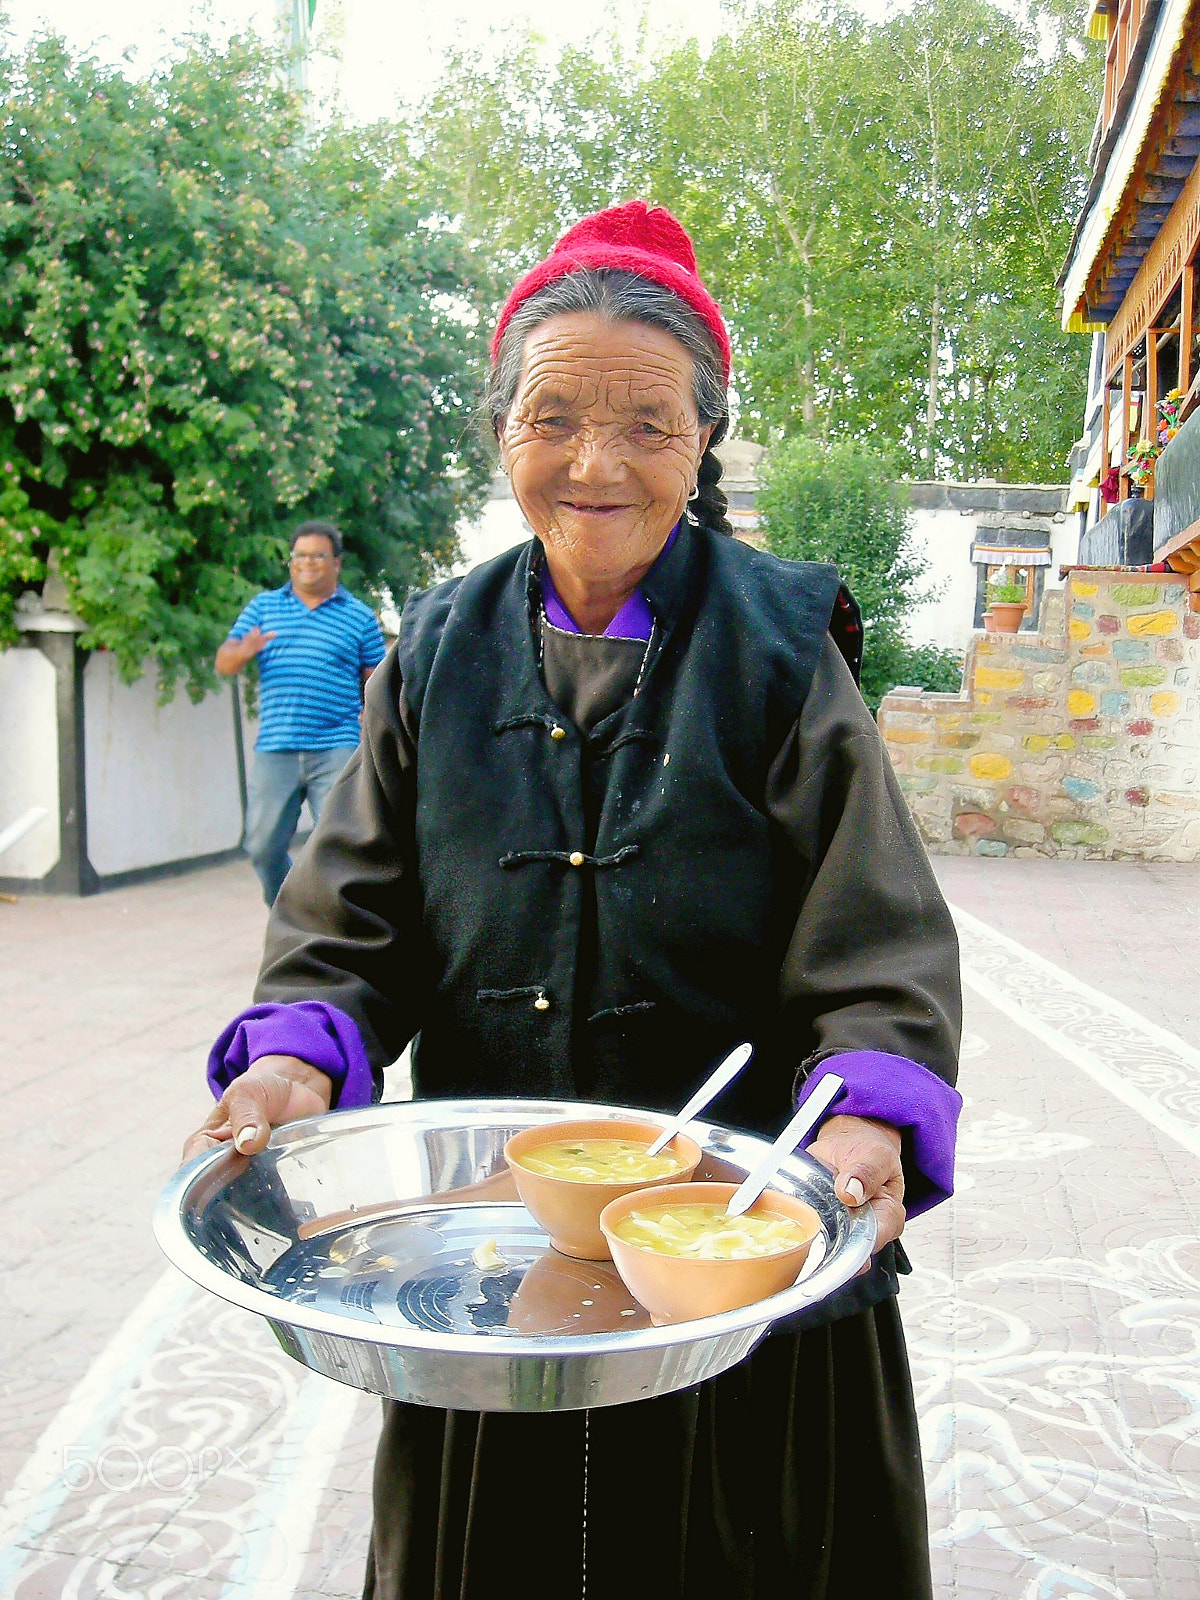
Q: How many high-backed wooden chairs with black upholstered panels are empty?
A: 0